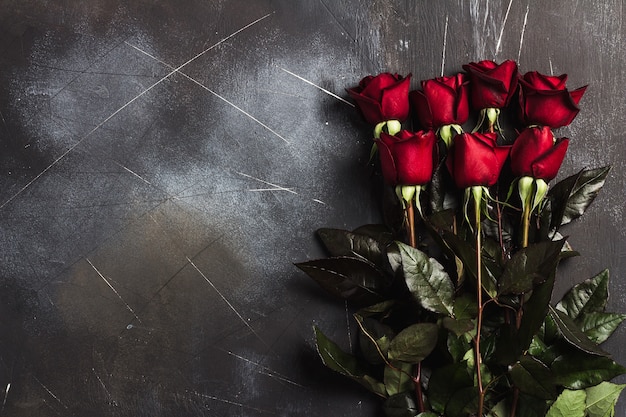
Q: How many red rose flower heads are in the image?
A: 7